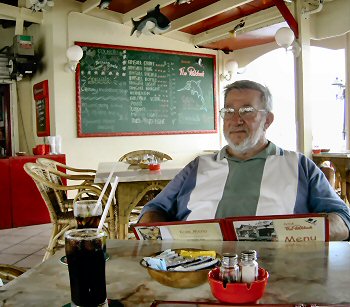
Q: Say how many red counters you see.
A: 1